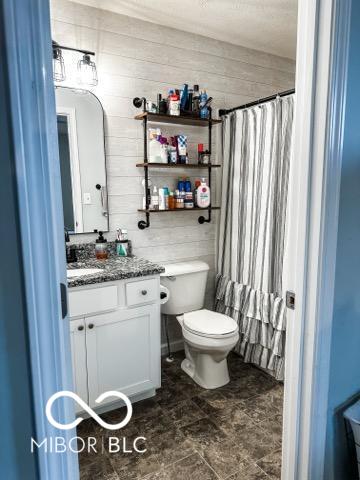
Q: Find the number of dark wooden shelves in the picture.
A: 3